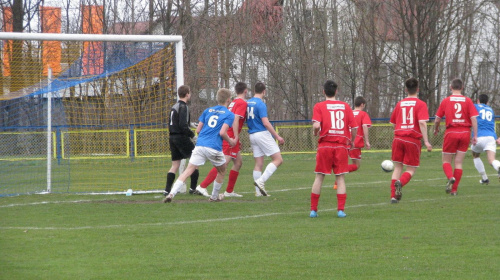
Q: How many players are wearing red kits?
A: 5